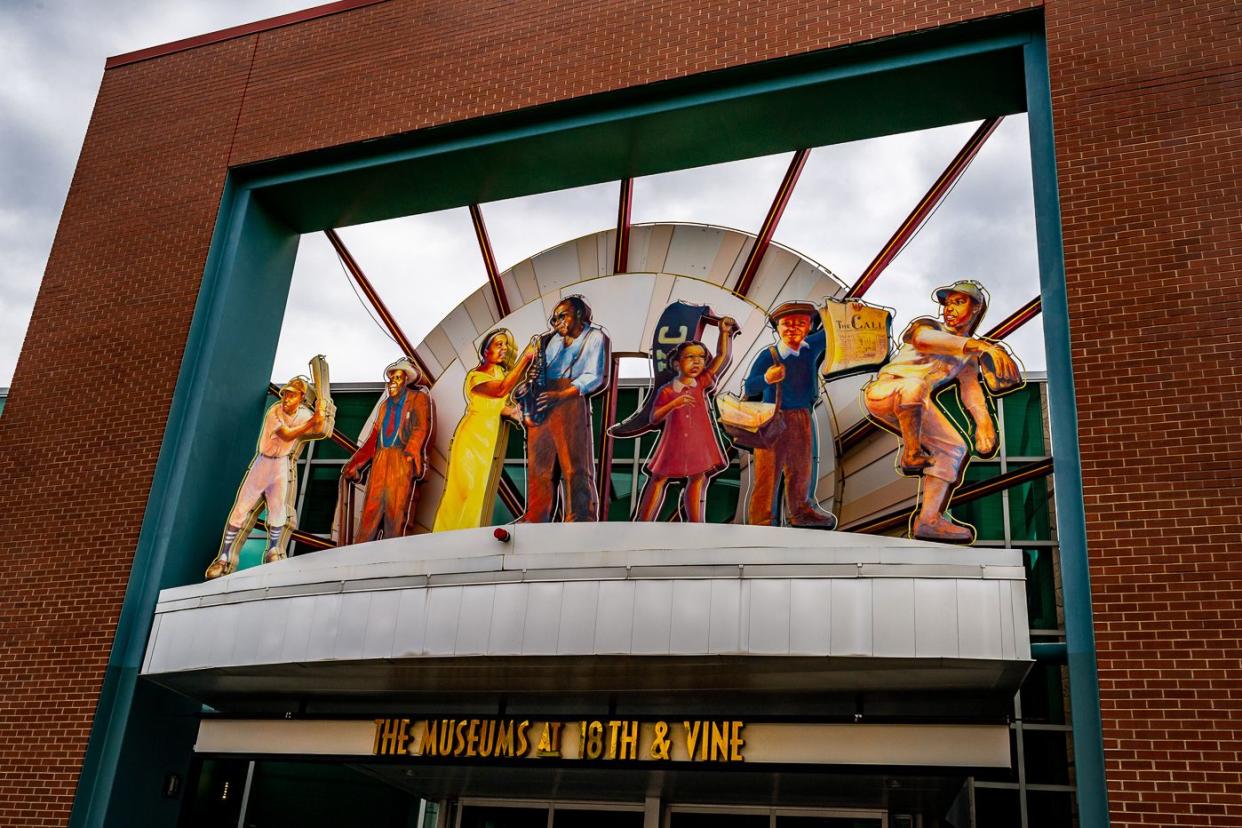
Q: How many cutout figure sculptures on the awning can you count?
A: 7